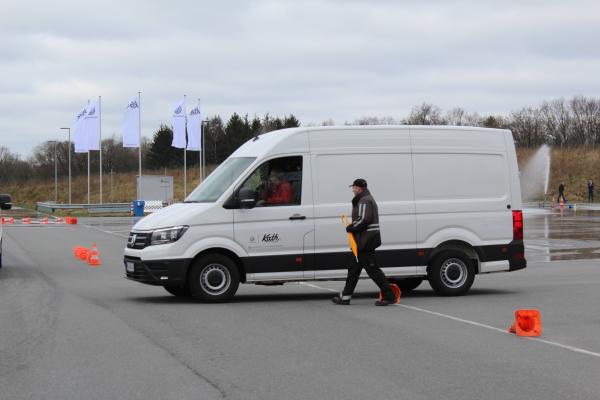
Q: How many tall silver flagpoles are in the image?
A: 5